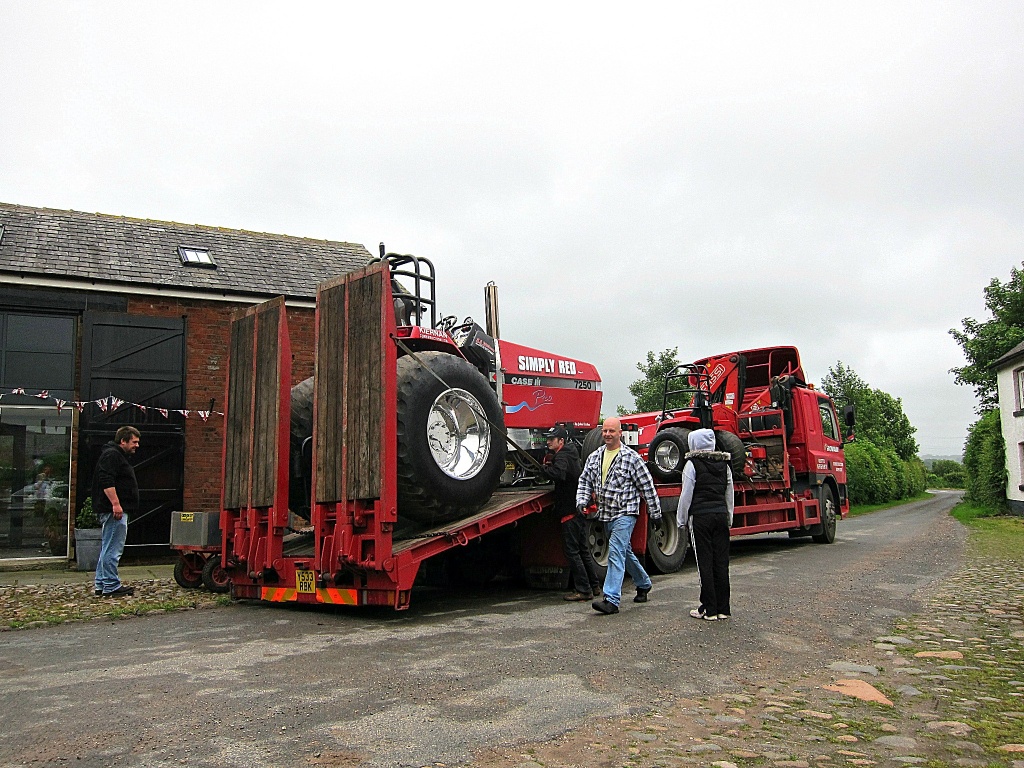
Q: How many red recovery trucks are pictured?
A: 1